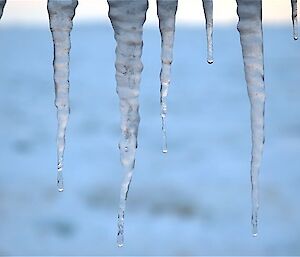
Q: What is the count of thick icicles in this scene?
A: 3